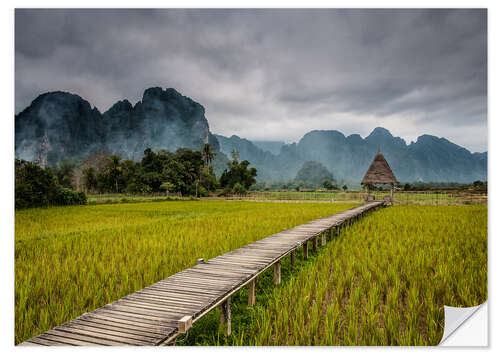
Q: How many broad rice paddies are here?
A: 2